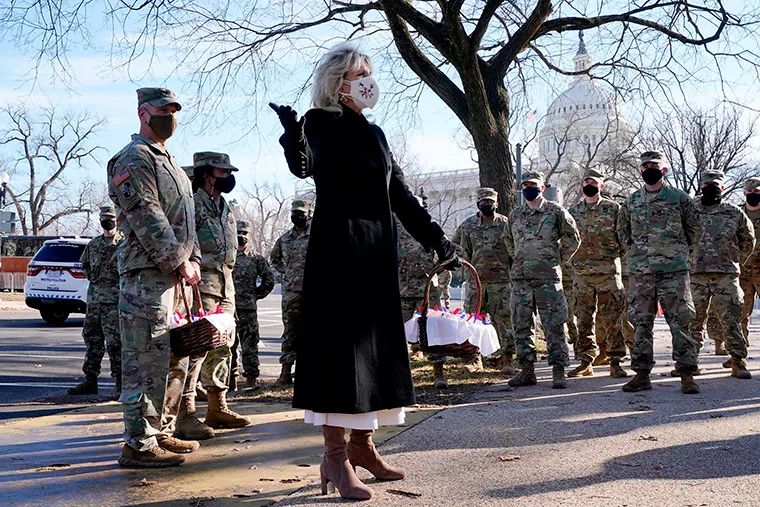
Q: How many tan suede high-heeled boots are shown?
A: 2